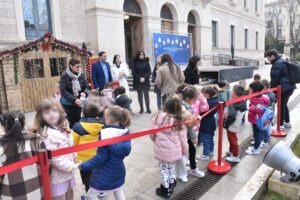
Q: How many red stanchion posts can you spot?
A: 3